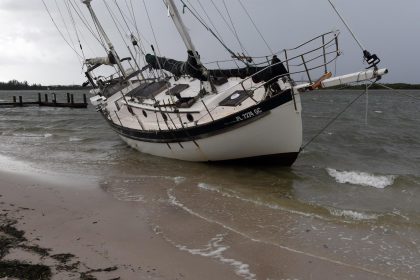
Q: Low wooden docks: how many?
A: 1